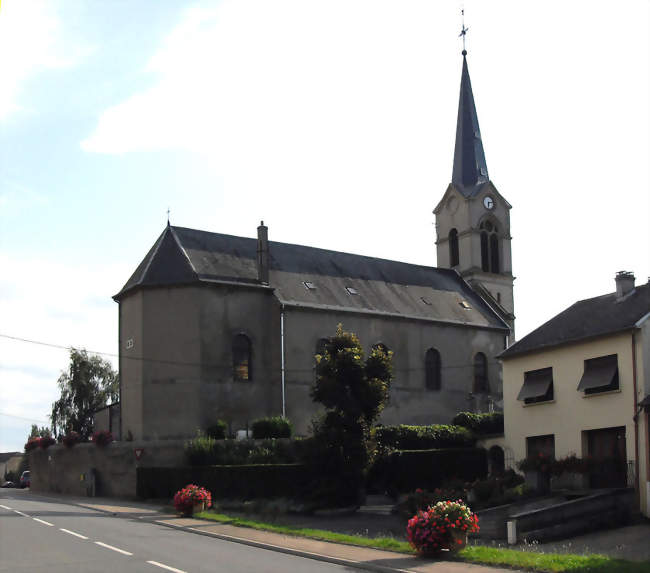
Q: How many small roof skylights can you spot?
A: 4